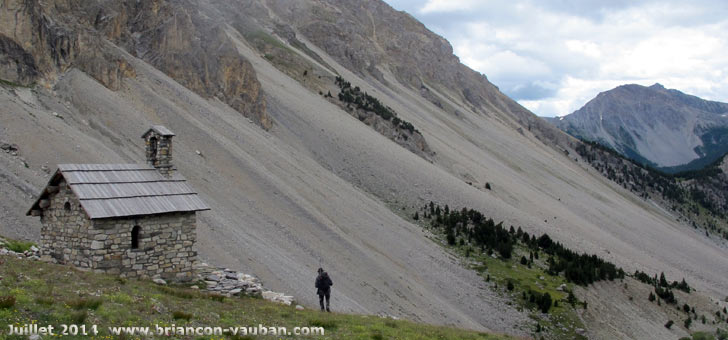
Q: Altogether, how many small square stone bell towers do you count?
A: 1